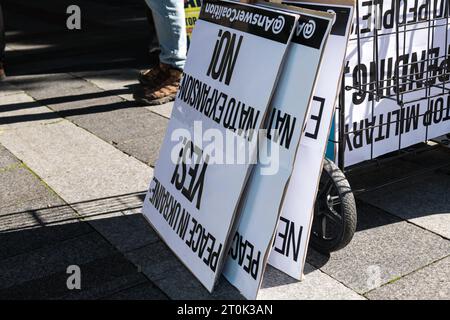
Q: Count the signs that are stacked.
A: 3